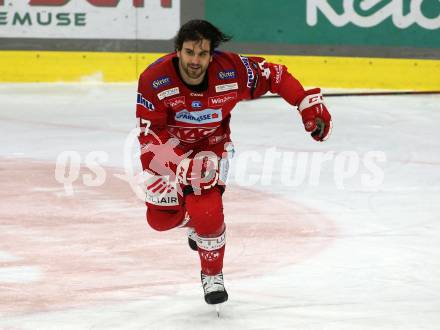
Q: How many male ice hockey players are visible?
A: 1